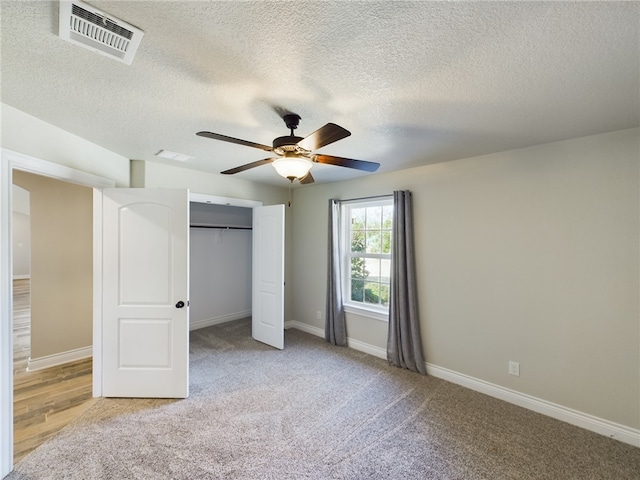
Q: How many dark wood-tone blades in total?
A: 5